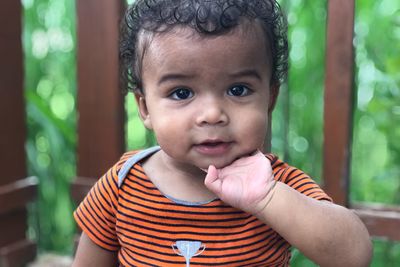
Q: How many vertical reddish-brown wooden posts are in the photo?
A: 3